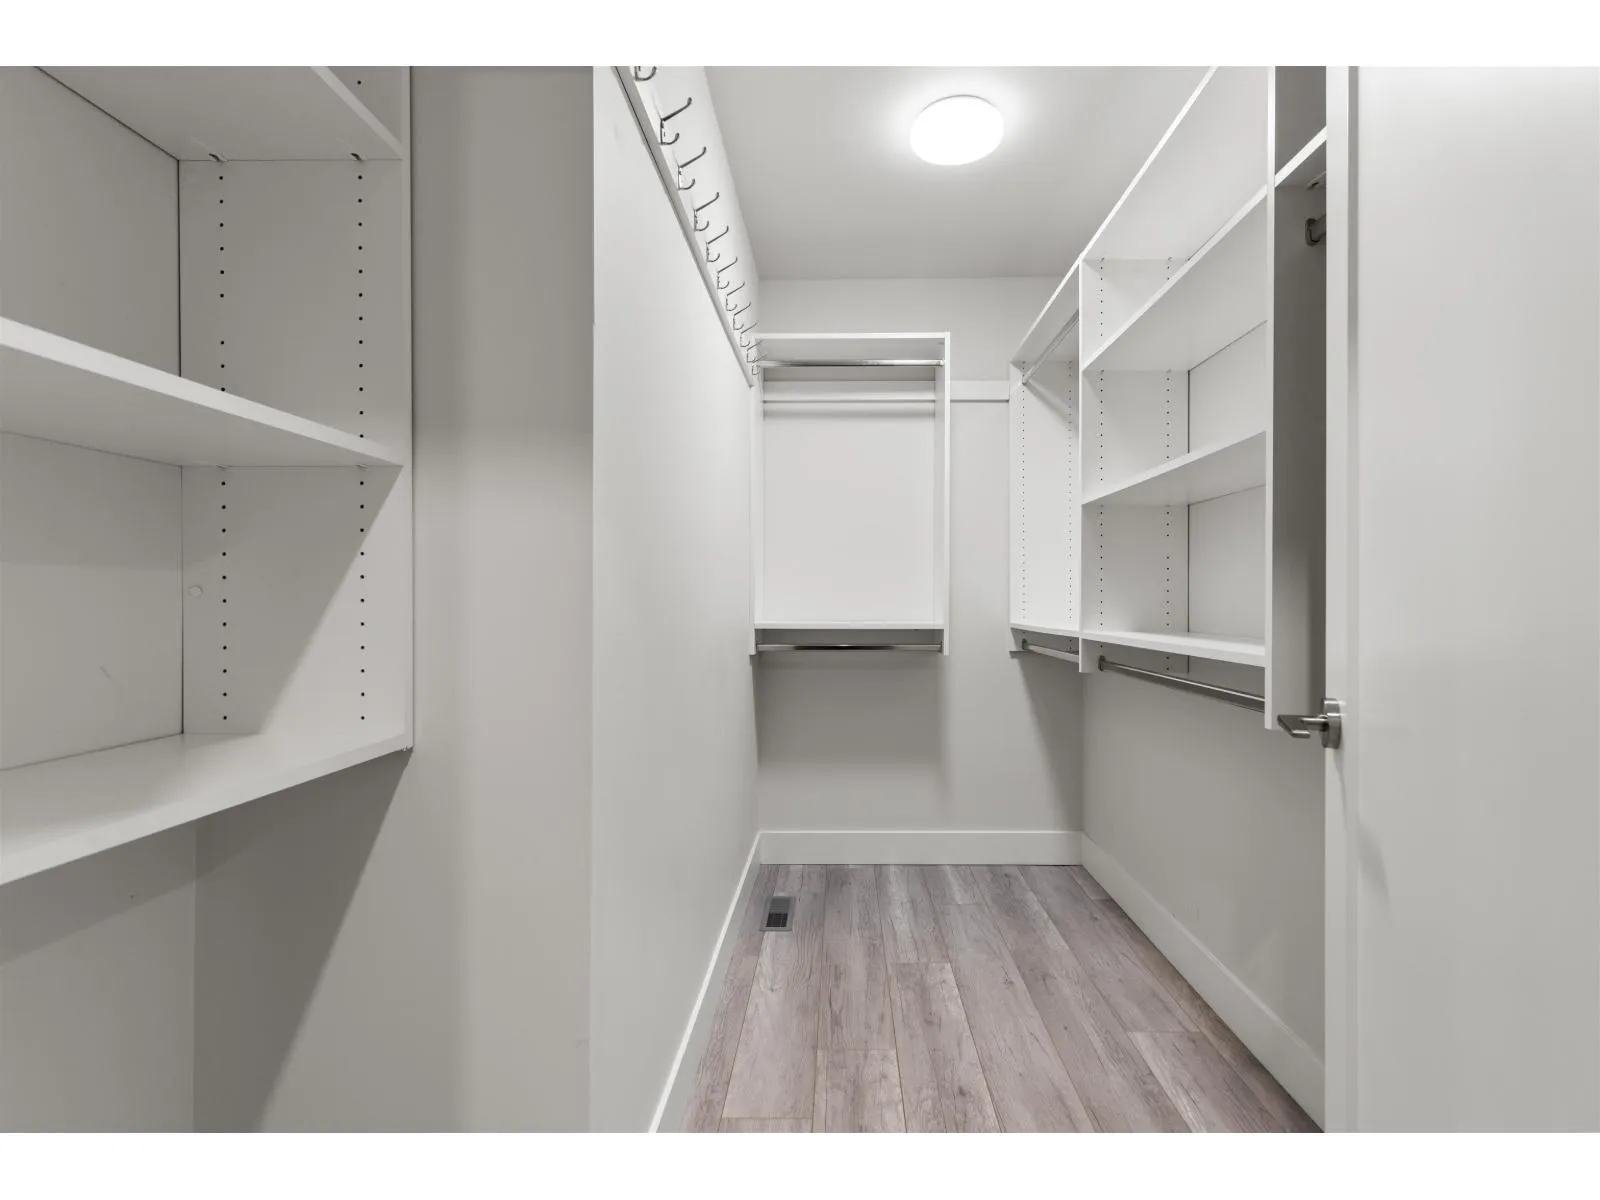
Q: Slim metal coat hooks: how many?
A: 11